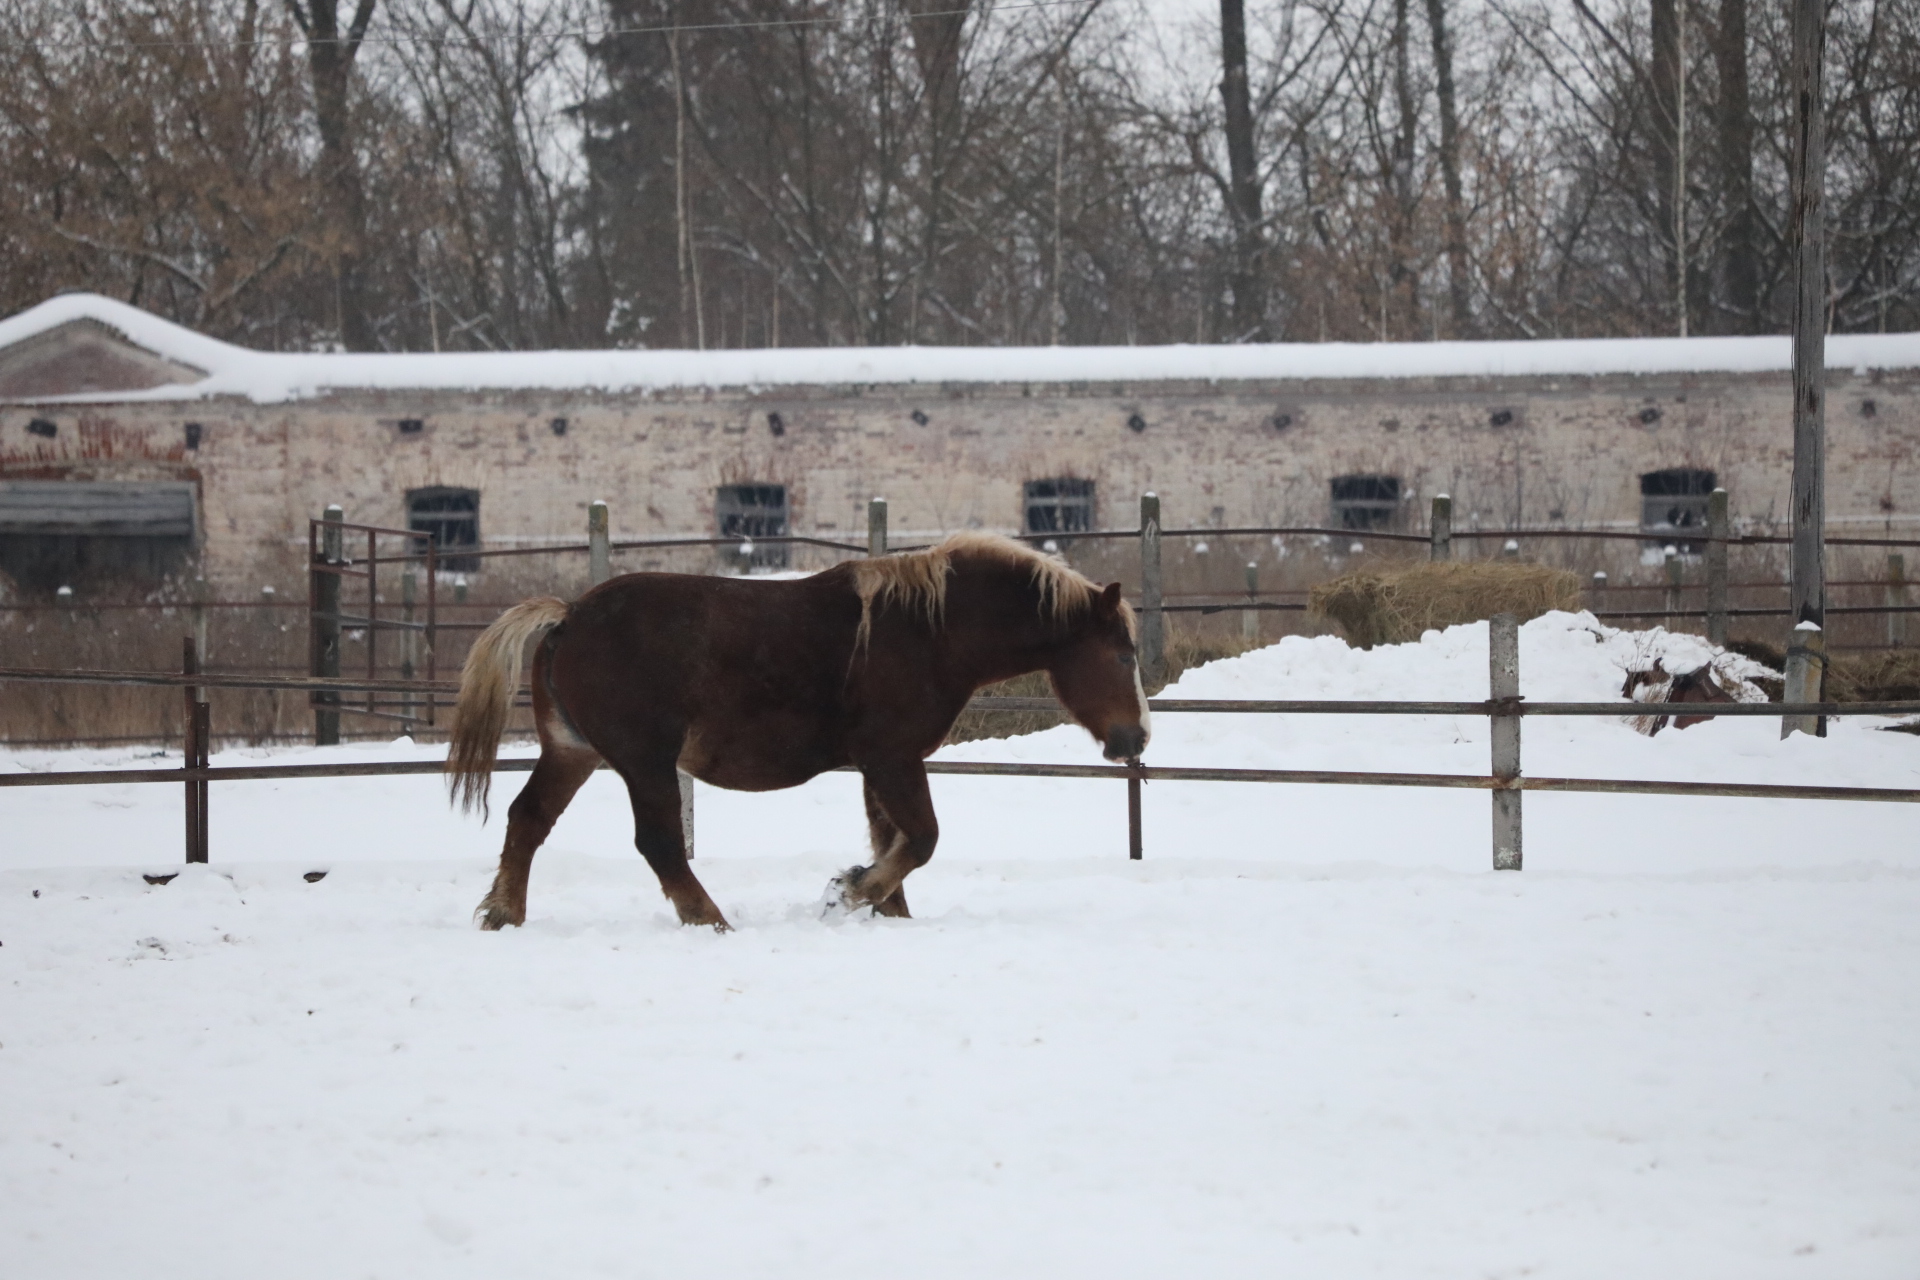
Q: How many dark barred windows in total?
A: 5